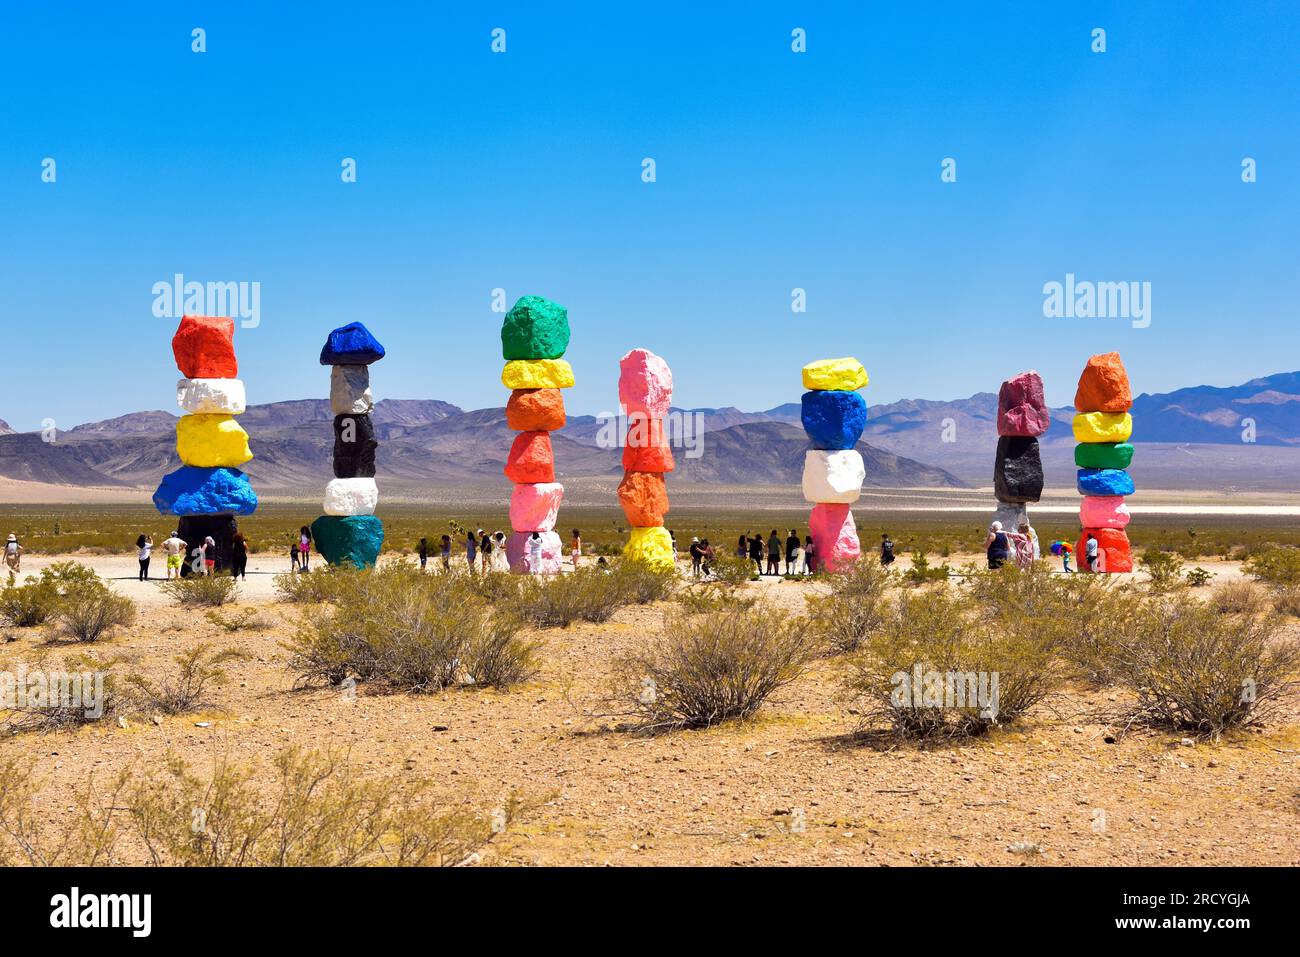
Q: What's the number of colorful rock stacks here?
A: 7